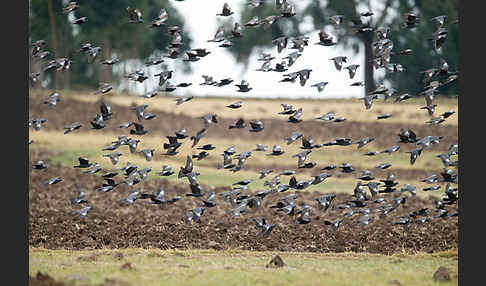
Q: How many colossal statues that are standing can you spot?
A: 0